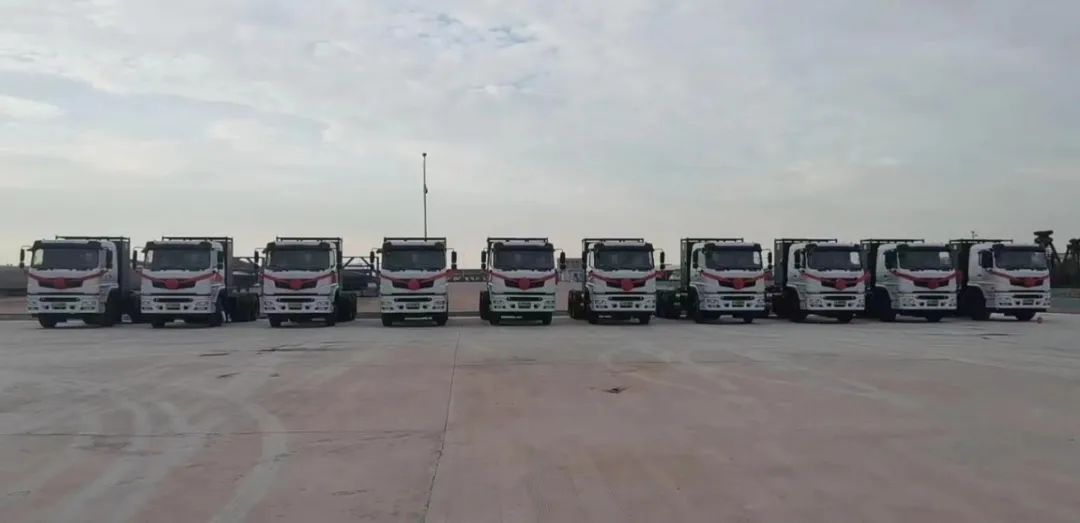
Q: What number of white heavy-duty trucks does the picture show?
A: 10